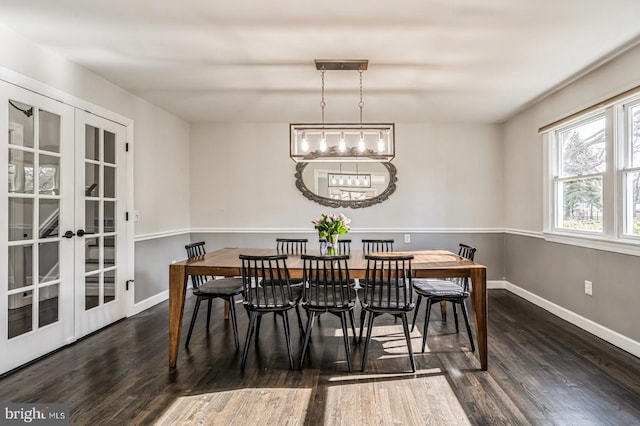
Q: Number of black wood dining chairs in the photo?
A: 8